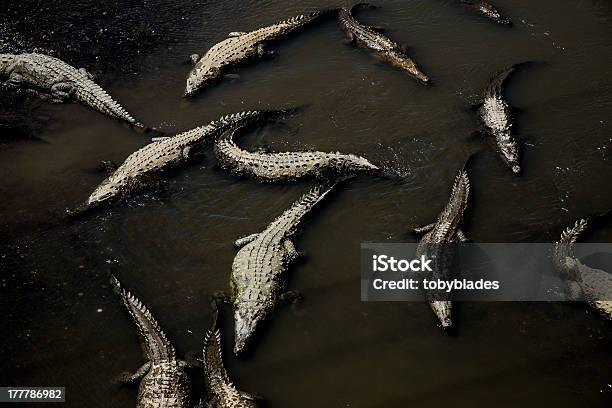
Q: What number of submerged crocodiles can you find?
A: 12